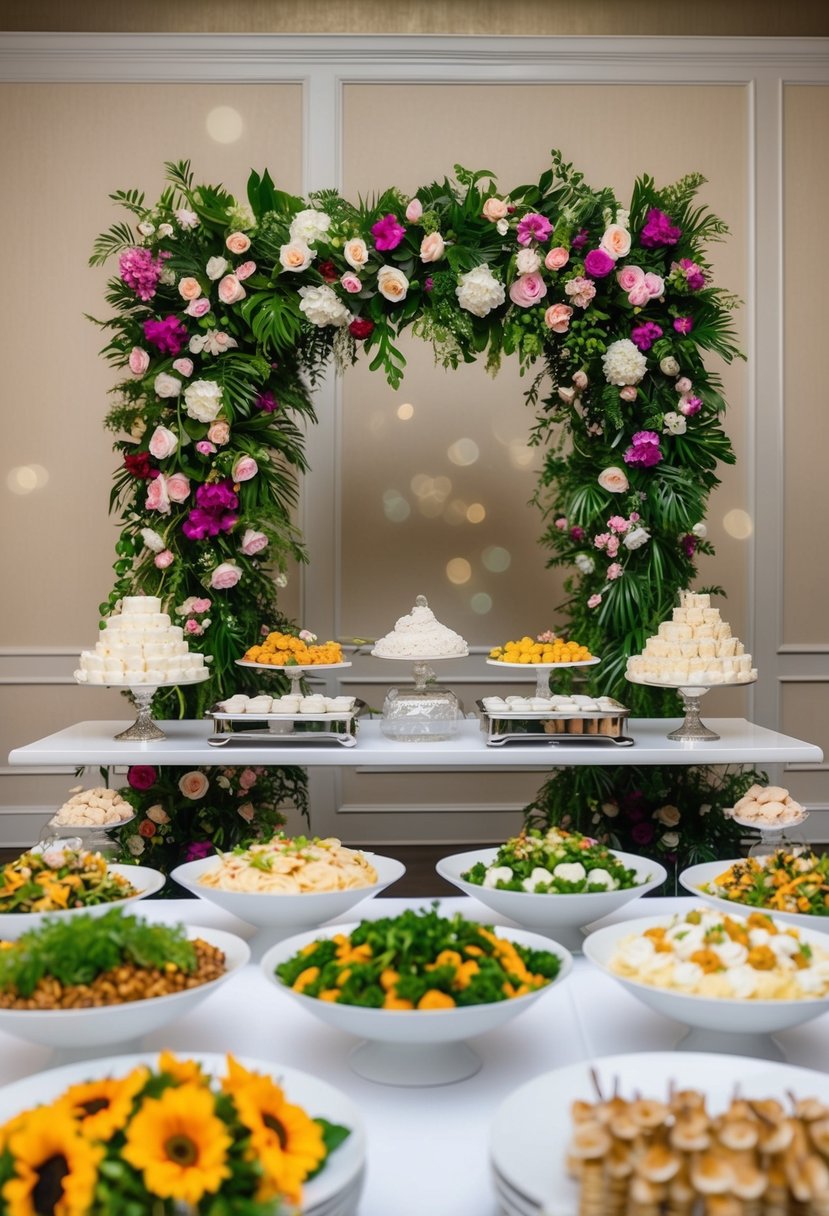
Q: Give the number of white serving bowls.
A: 7